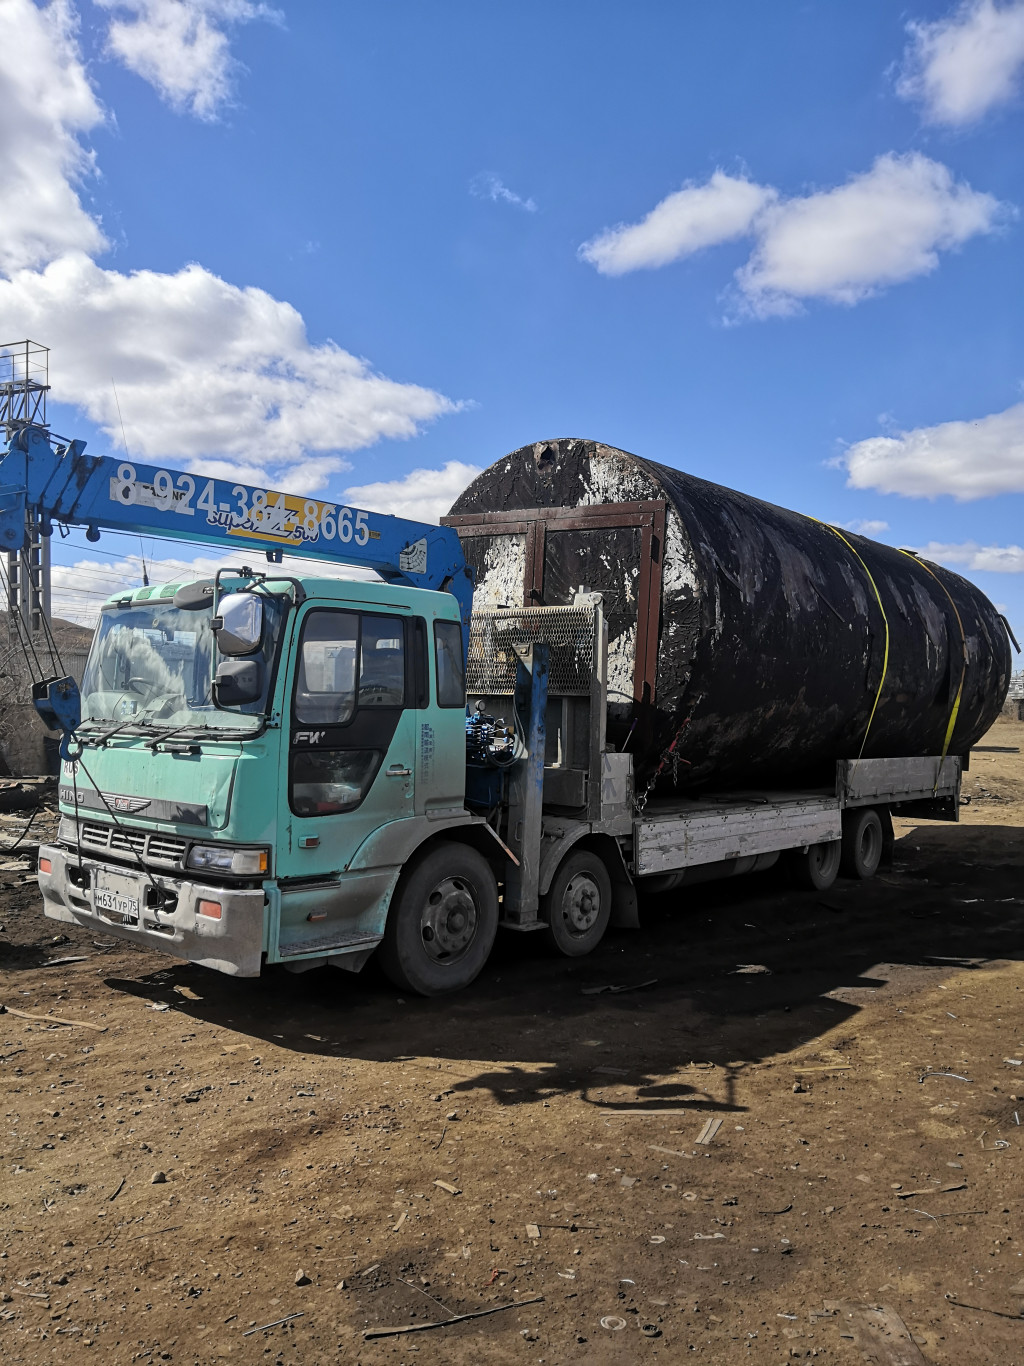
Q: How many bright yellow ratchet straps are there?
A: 2